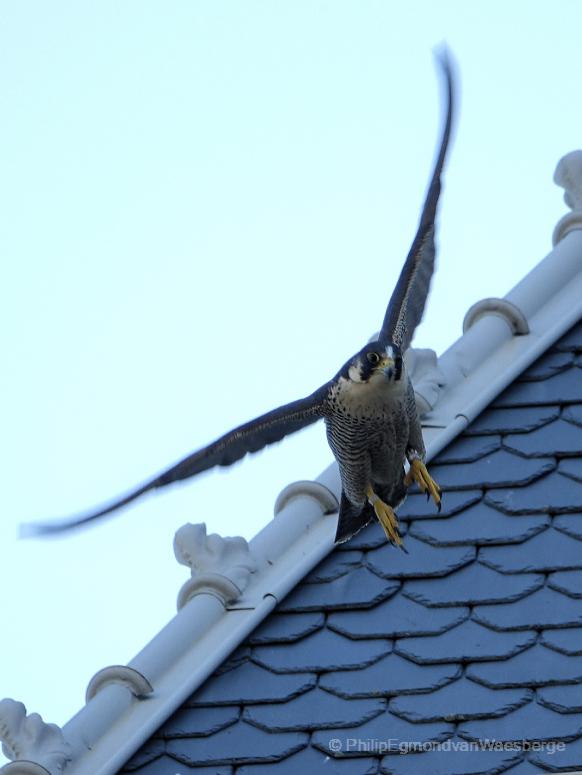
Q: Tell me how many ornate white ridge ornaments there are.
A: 4